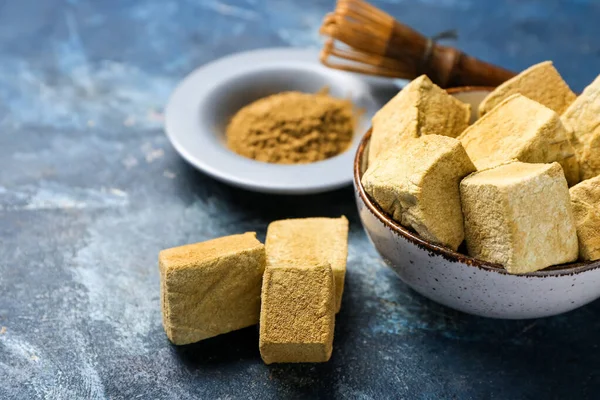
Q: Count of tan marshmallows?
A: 10